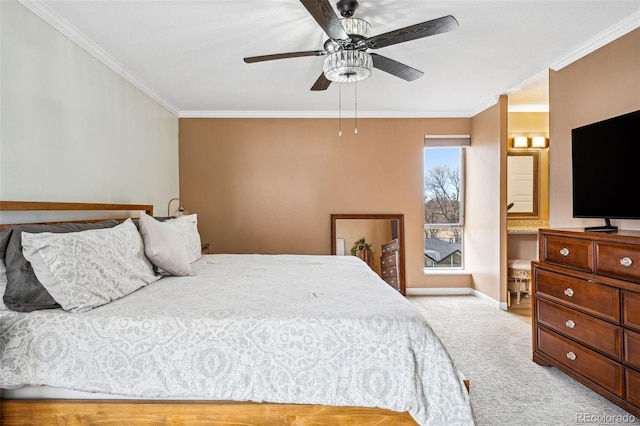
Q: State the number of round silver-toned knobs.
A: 5